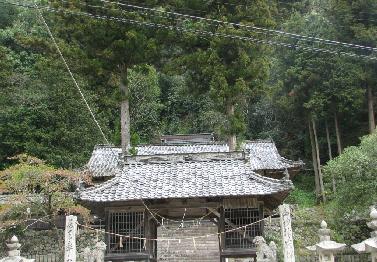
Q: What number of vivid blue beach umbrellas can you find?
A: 0